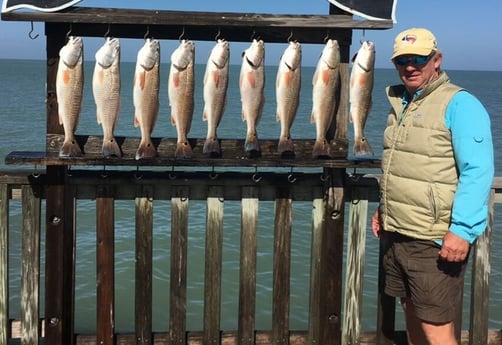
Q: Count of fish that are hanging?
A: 9